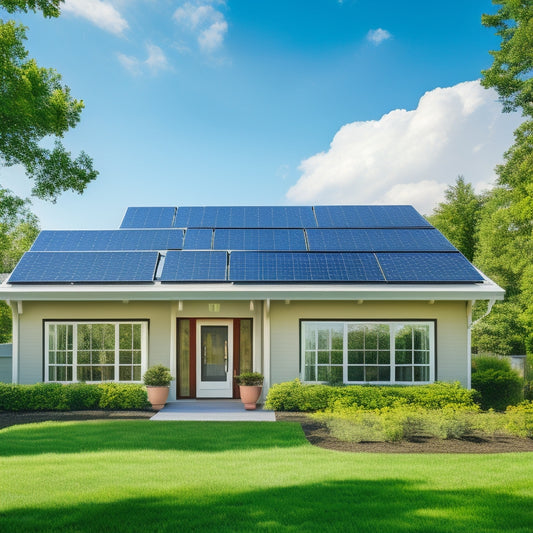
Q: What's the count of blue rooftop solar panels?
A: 11